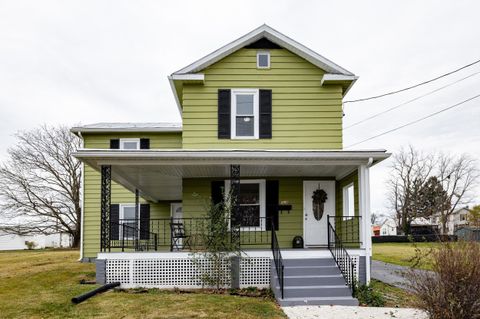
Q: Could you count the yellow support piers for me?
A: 0